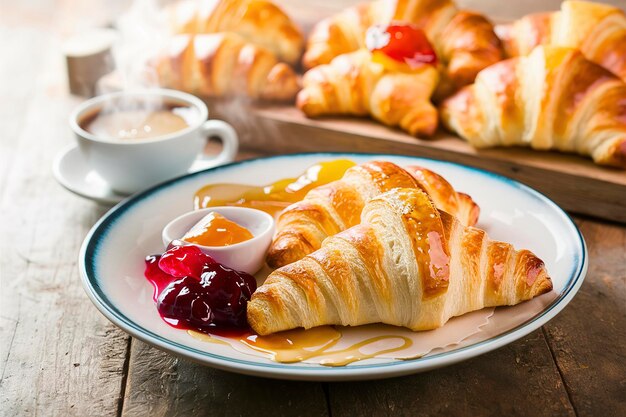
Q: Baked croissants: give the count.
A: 8